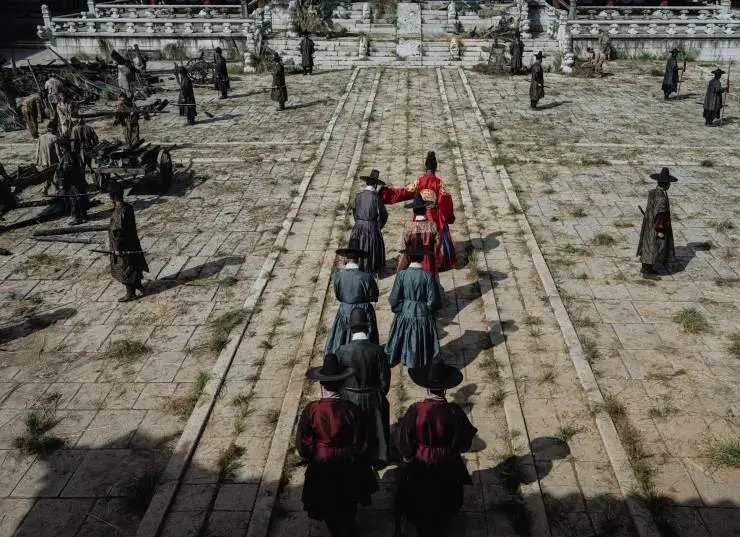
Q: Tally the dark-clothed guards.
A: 11